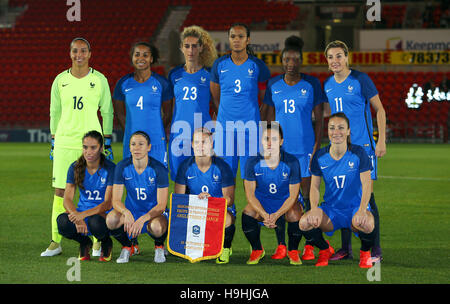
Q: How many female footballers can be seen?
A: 11